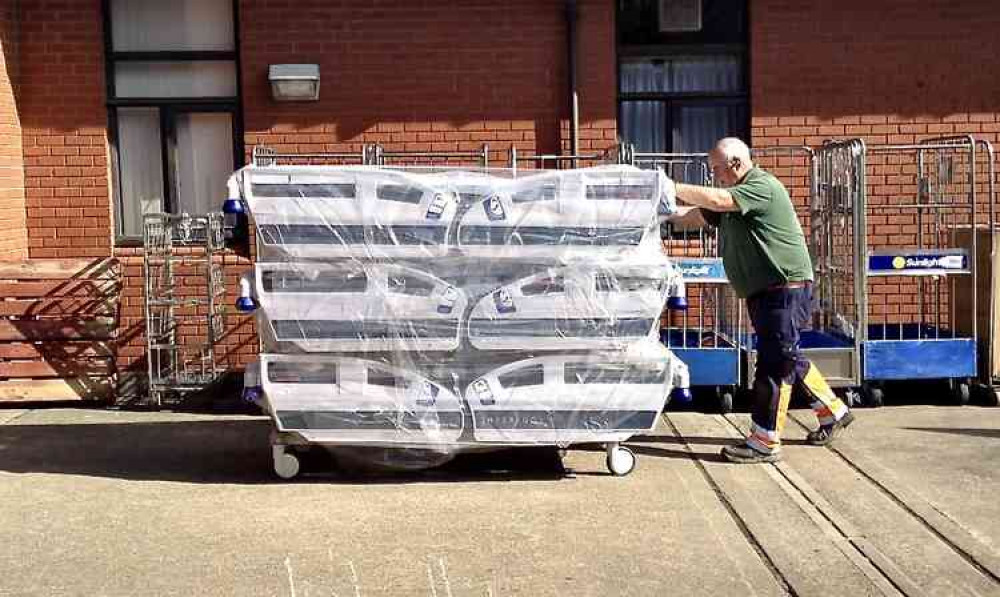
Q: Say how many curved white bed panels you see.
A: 6